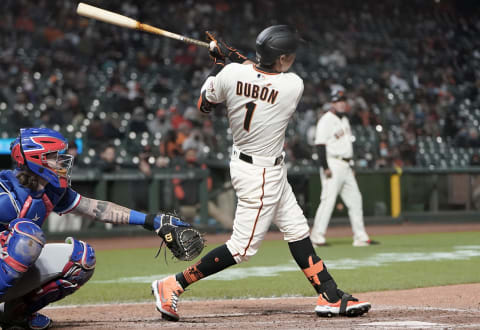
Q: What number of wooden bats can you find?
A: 1